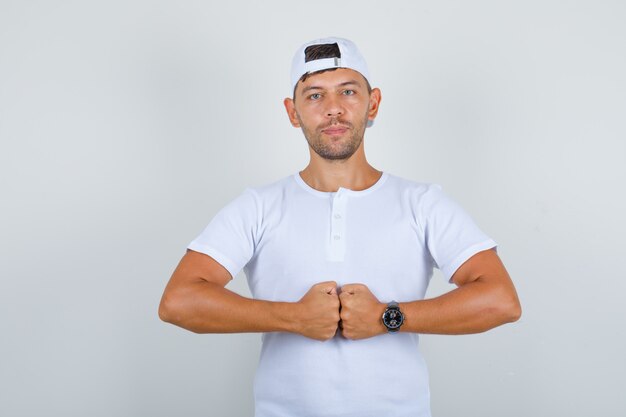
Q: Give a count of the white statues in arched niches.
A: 0